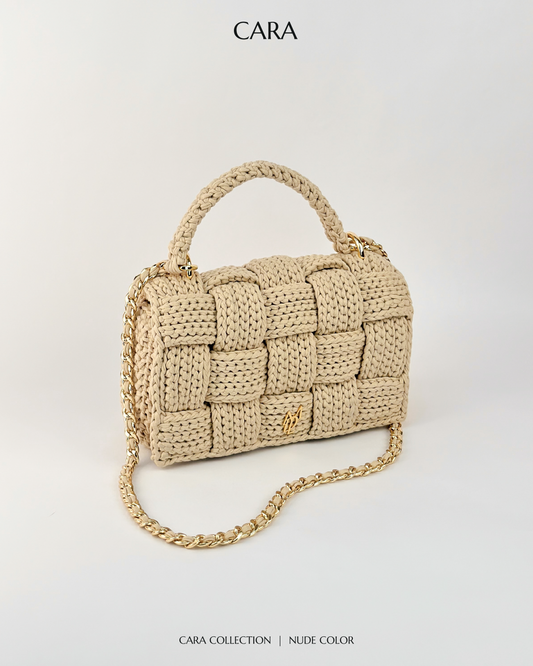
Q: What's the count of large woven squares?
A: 15